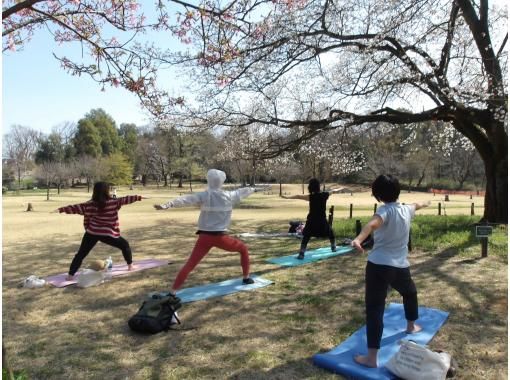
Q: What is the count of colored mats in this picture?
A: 4